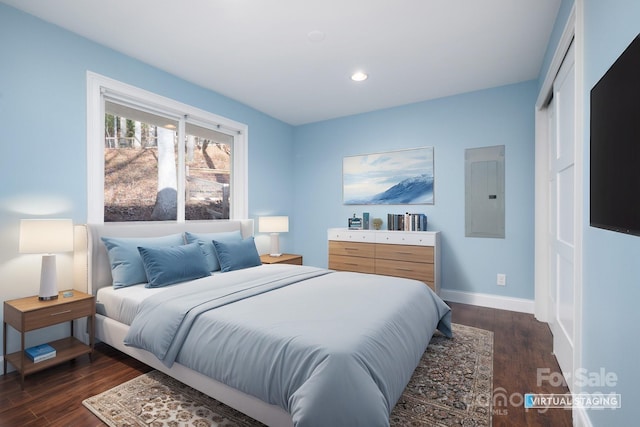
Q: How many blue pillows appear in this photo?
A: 4